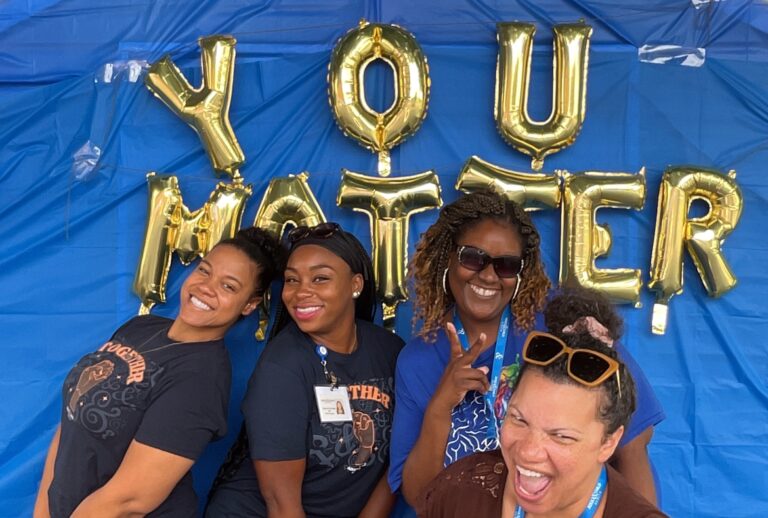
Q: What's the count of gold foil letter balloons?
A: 9